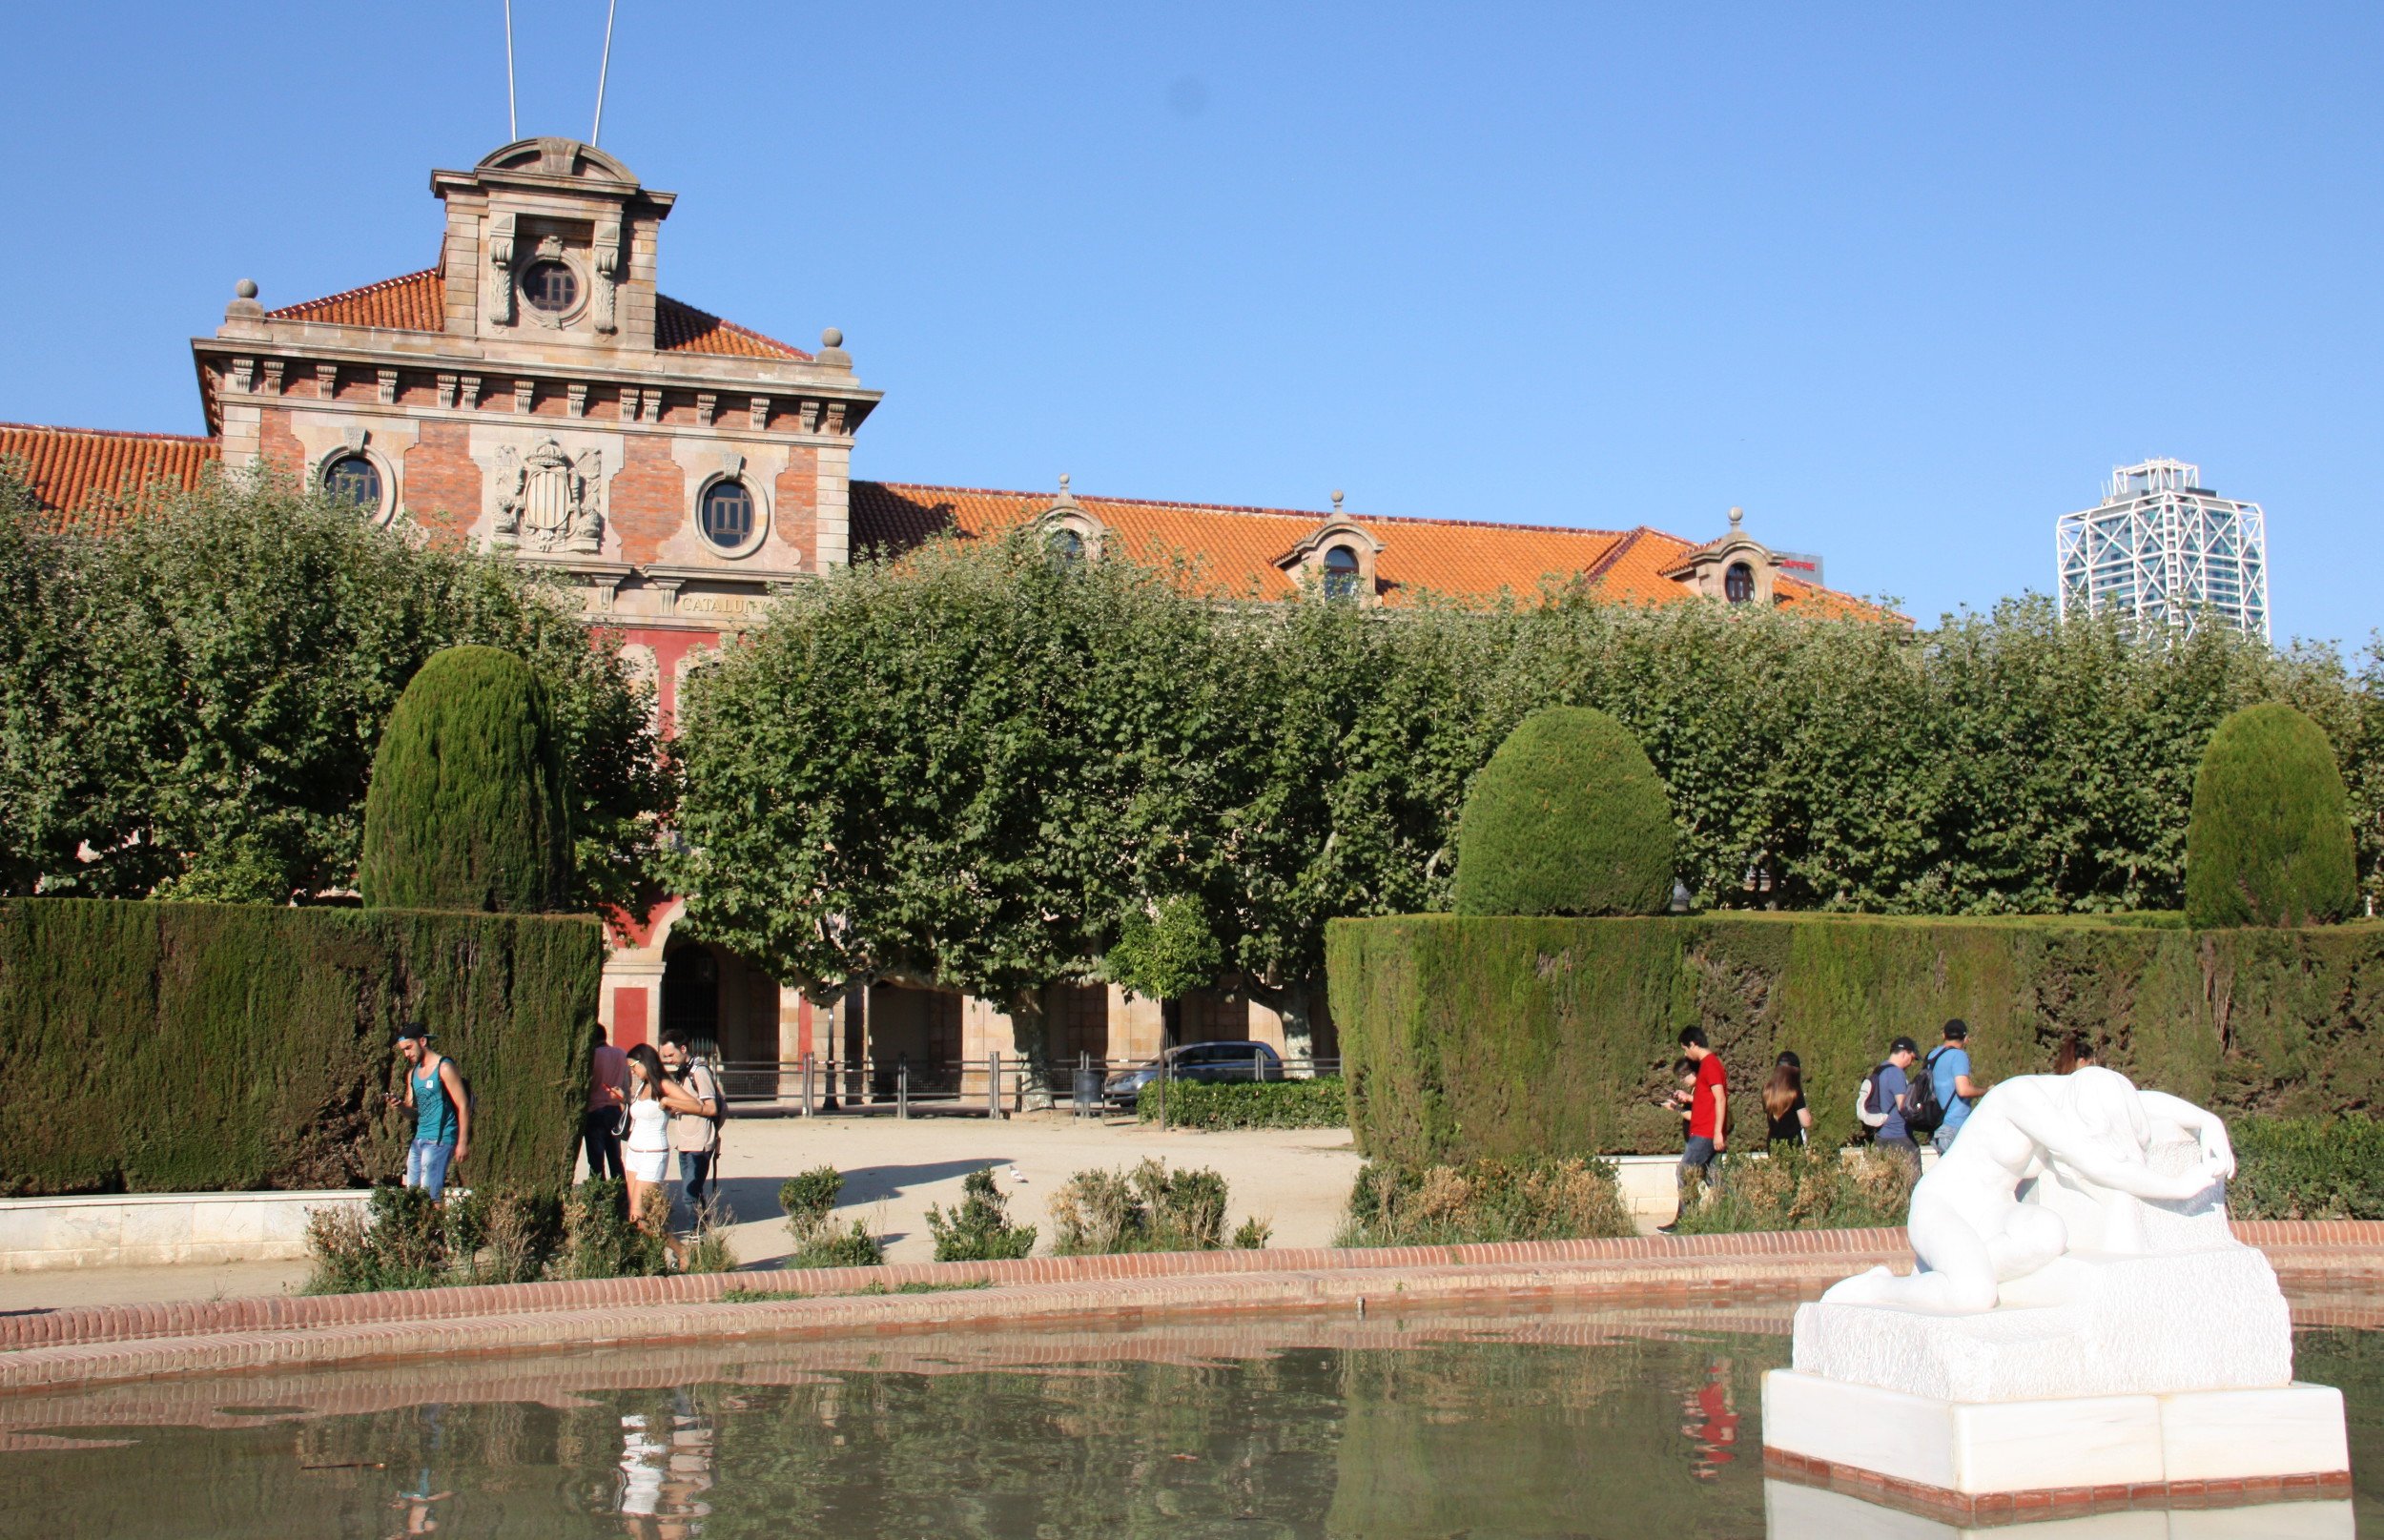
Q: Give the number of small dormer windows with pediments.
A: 3